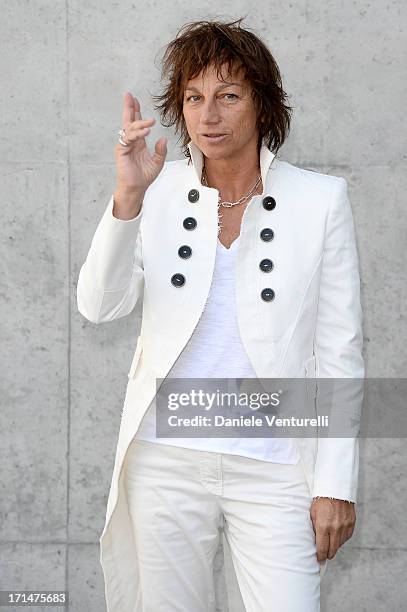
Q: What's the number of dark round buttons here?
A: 8